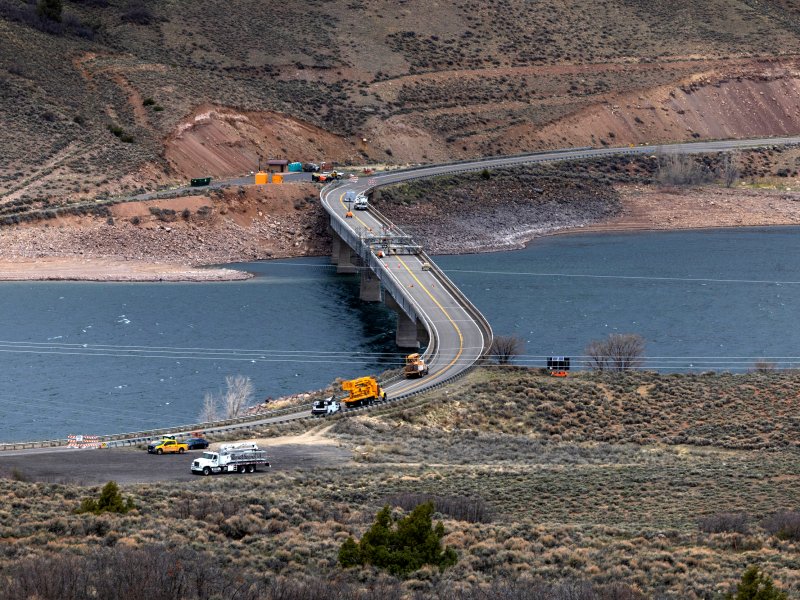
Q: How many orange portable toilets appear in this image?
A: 2